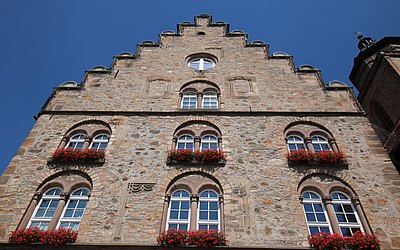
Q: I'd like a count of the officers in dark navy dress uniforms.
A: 0